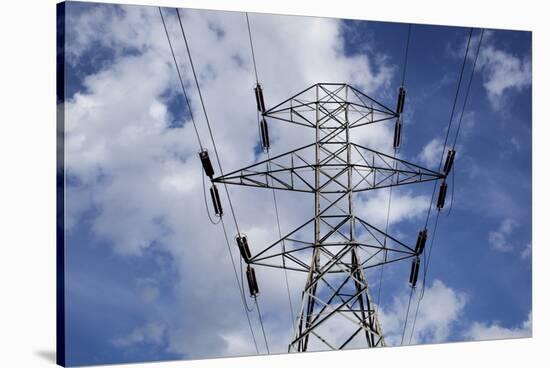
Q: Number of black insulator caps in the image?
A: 12